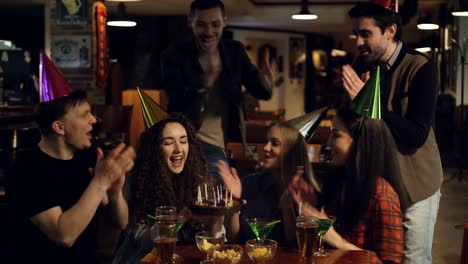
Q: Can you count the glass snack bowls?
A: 3